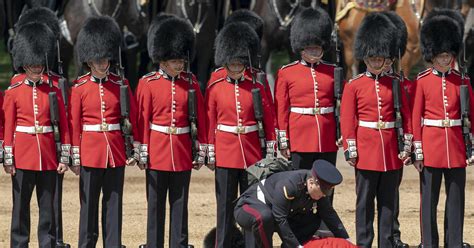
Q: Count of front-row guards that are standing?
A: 6